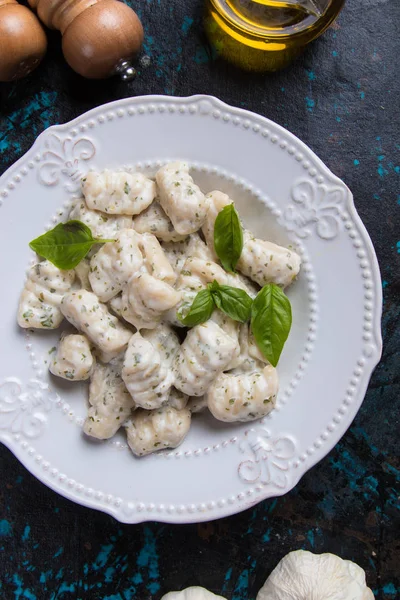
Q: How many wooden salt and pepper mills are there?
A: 2